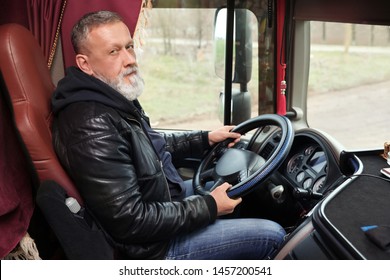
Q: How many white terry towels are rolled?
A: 0